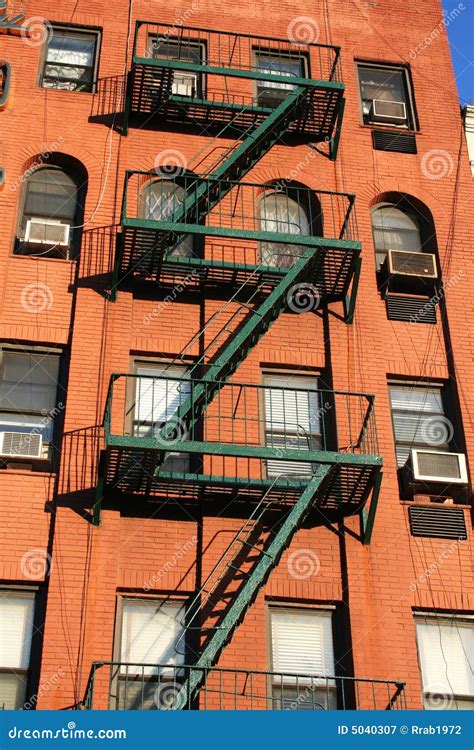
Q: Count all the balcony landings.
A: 4